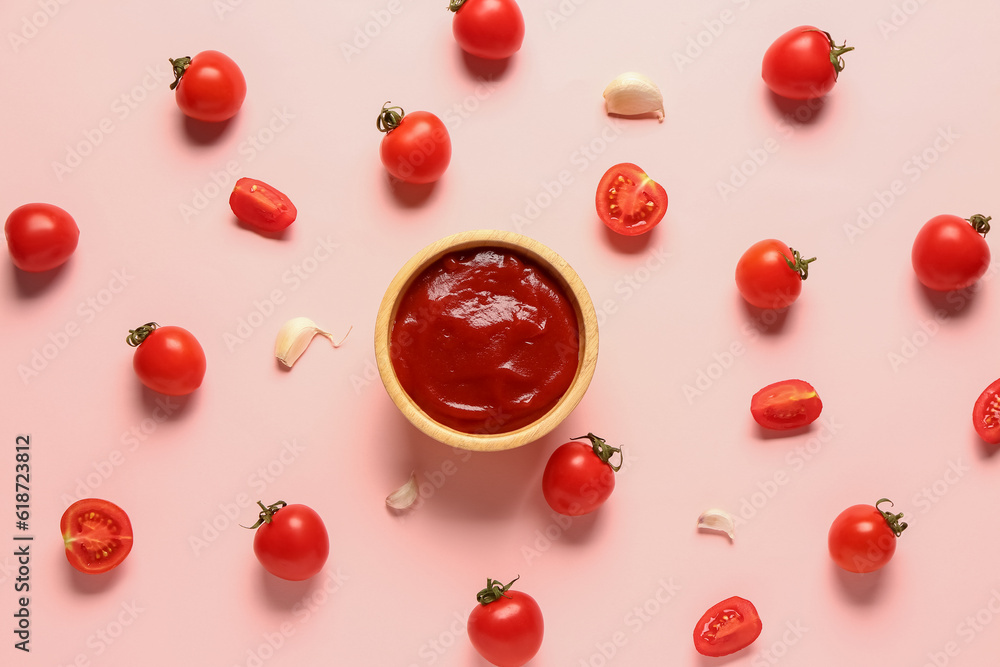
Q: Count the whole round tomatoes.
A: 12